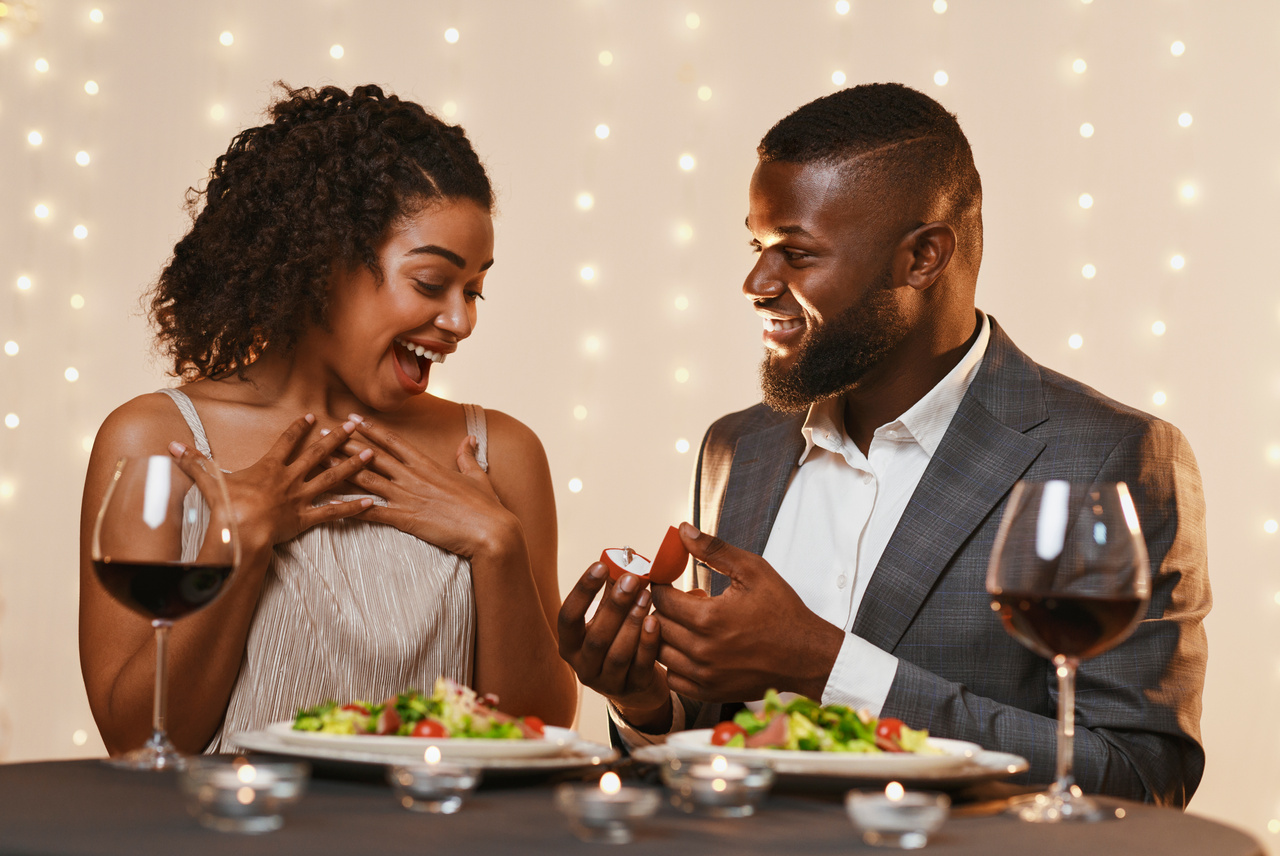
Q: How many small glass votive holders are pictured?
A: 5